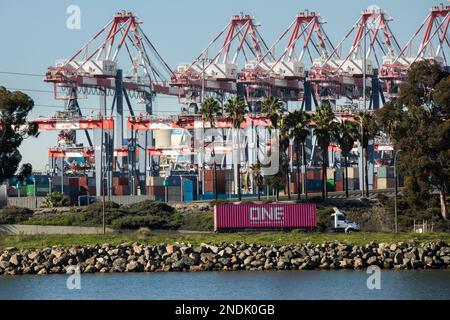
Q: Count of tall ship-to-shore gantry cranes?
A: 5